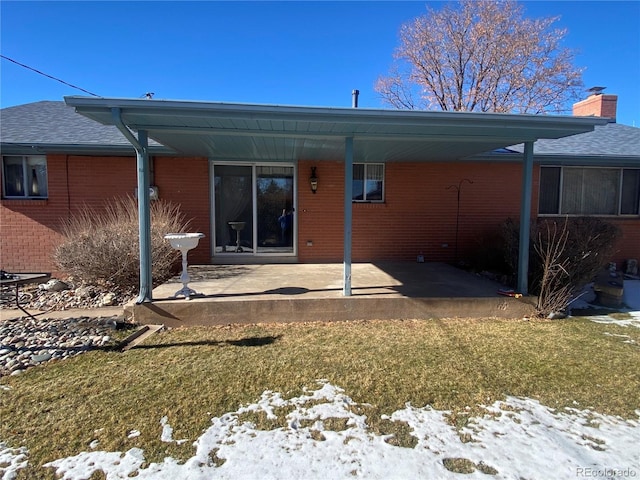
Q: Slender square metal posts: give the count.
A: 3